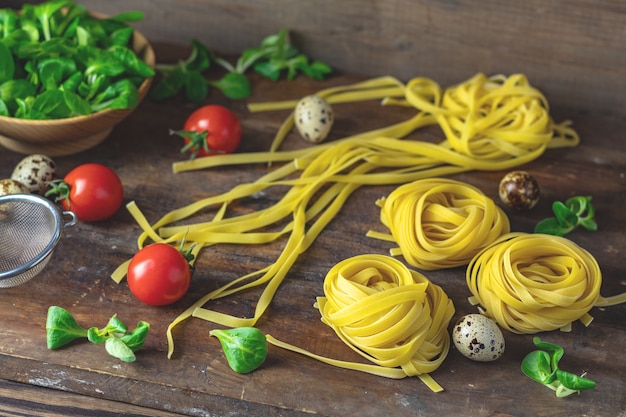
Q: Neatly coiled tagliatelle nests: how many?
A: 3